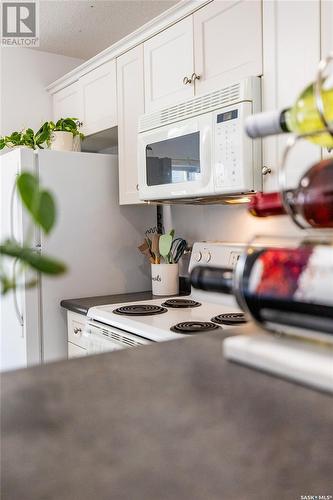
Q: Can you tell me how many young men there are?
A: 0